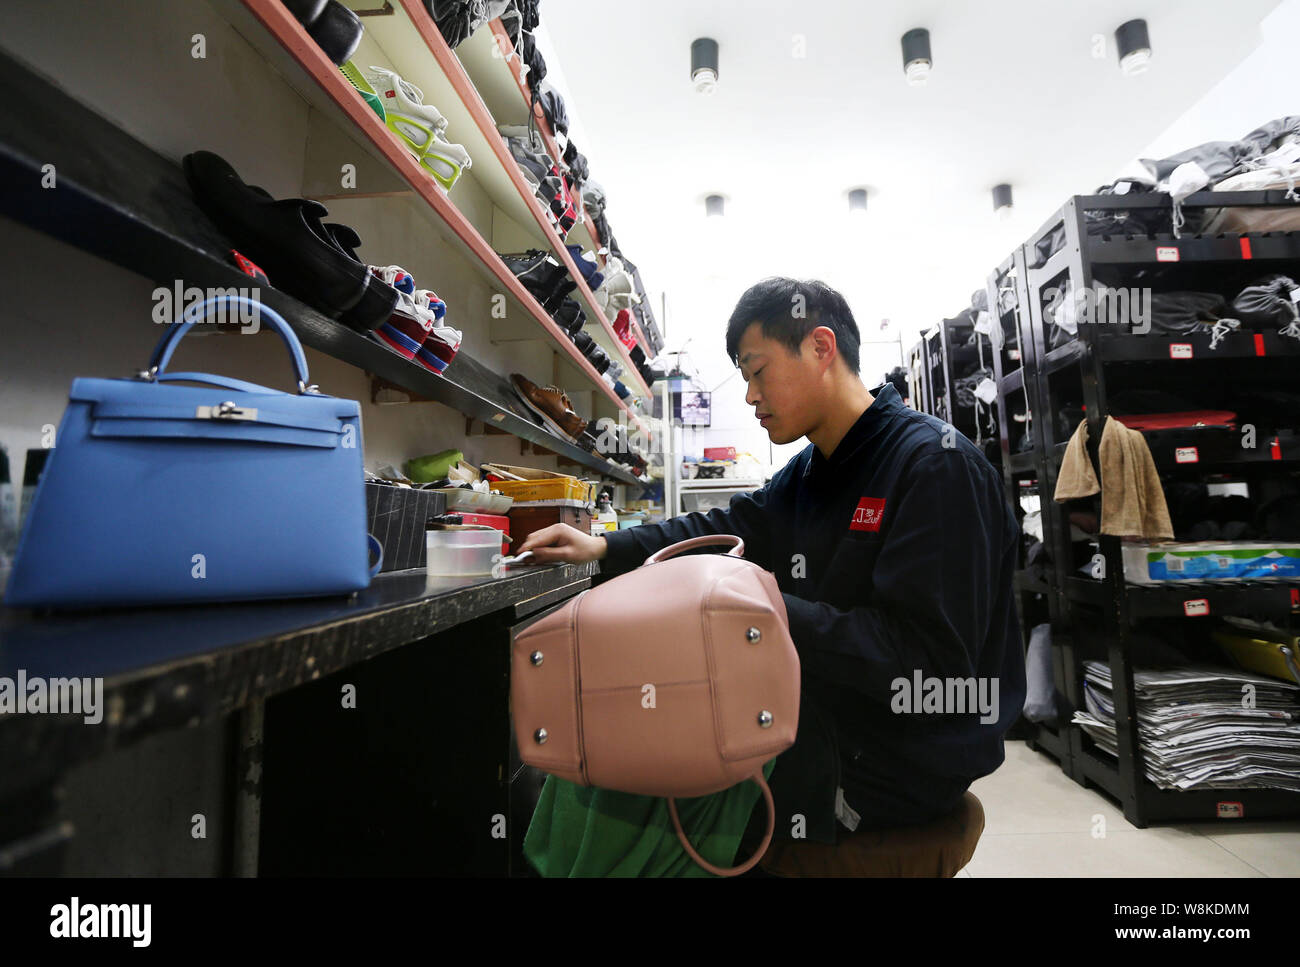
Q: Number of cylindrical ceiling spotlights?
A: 6